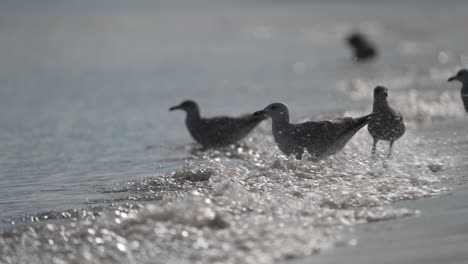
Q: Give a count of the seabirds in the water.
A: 5